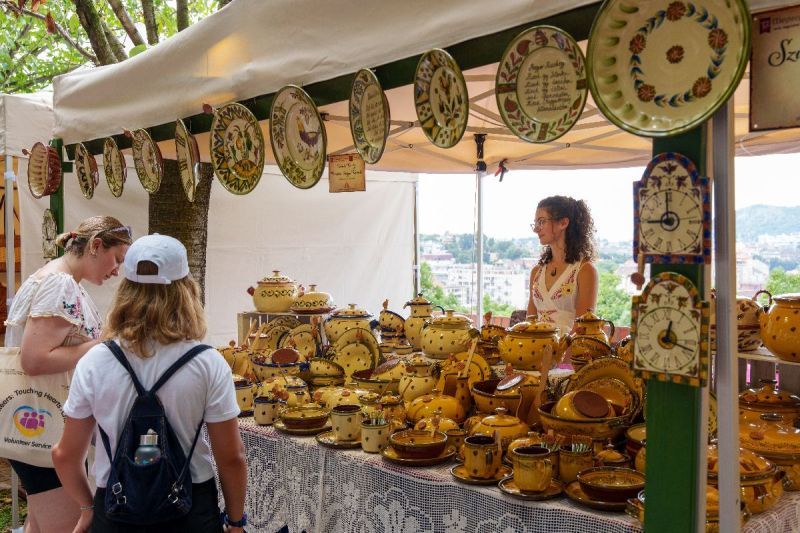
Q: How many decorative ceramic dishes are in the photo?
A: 11